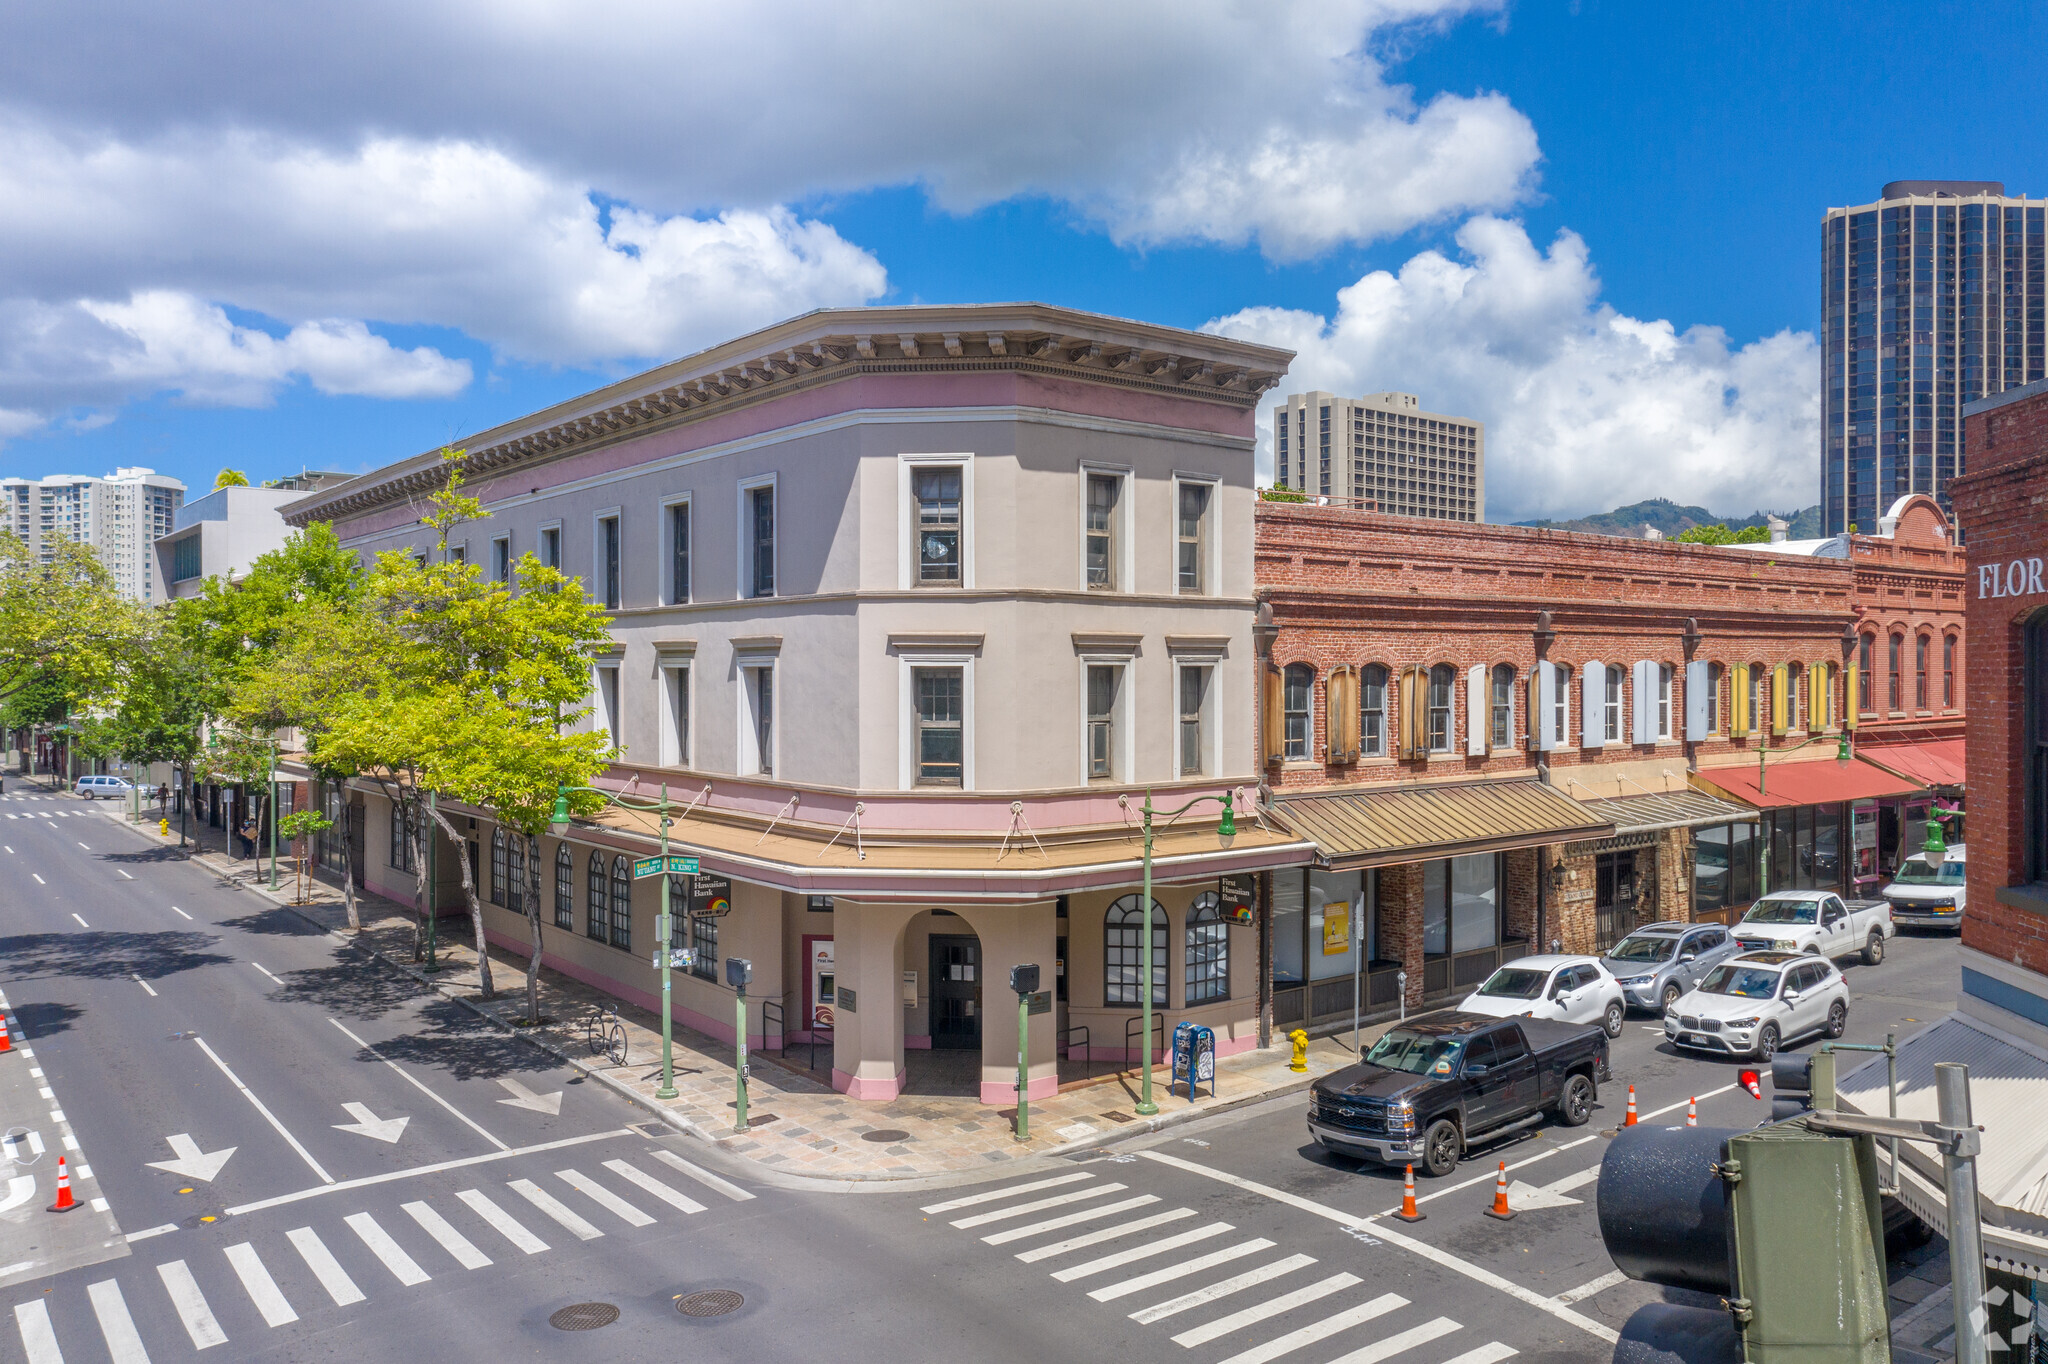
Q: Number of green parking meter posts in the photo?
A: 2